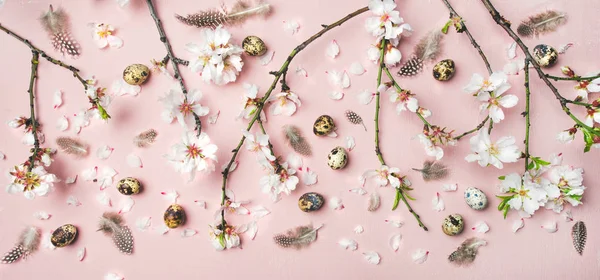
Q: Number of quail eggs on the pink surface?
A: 12